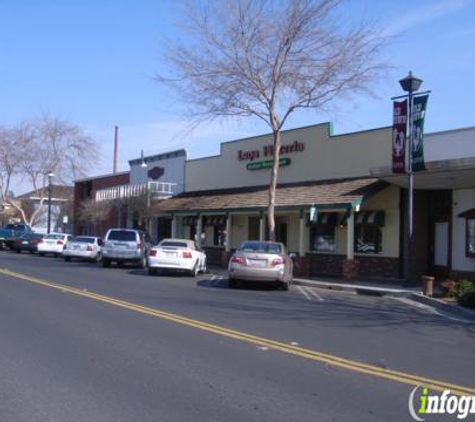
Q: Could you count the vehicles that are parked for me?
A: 7